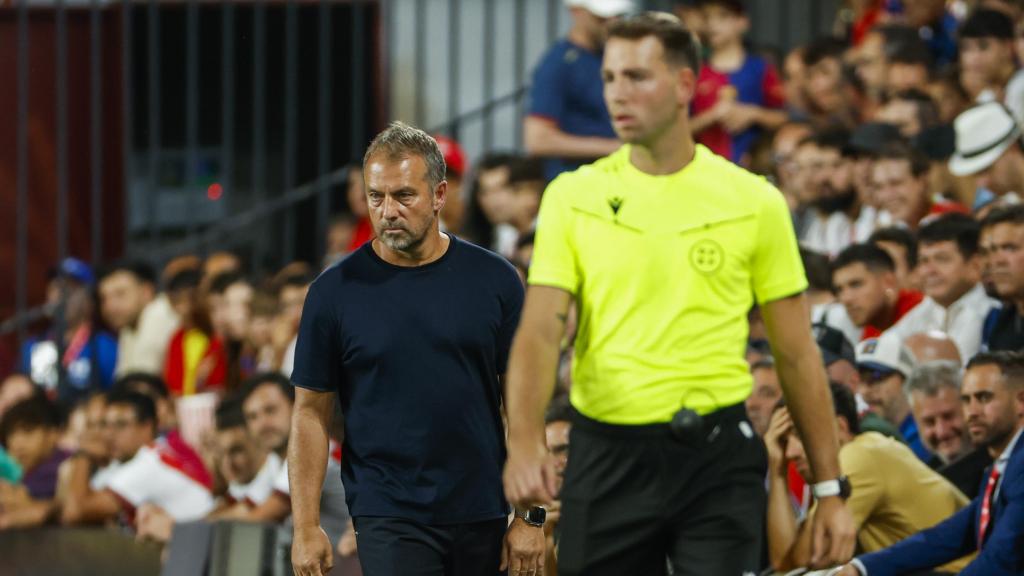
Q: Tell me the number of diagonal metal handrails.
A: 1